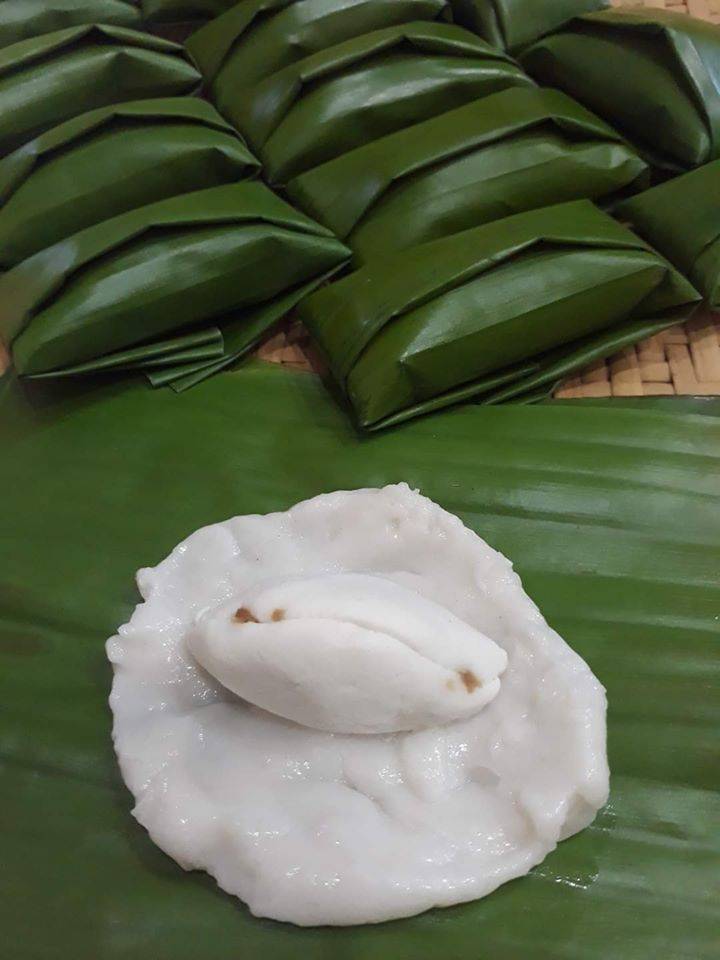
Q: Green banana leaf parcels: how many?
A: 12